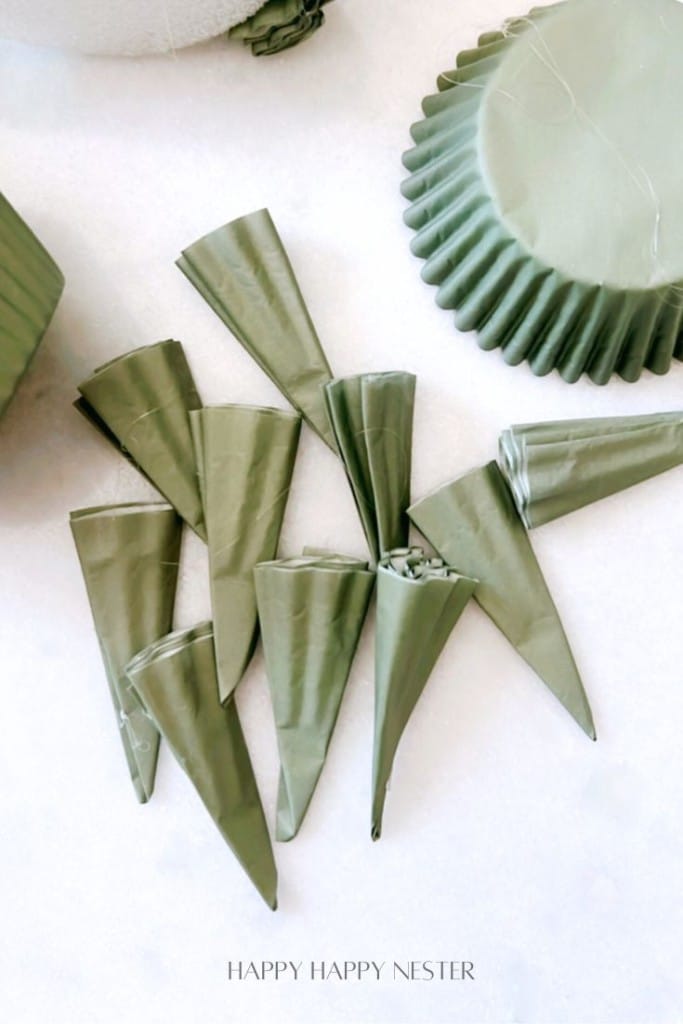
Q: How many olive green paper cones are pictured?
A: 10